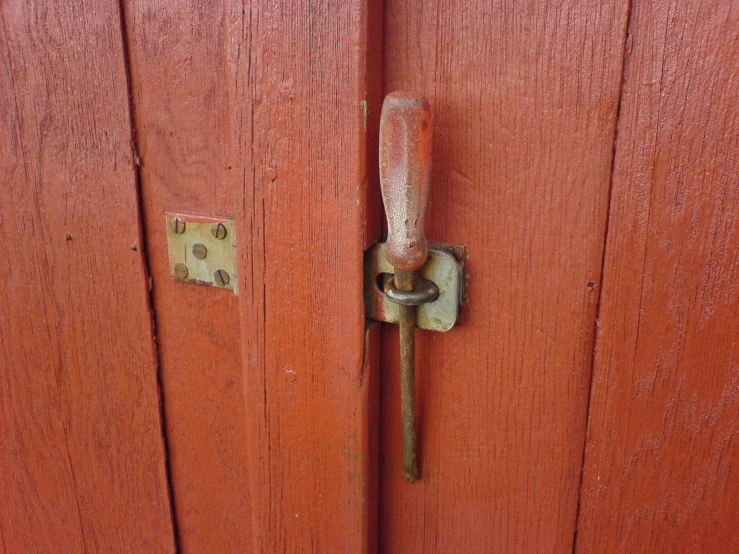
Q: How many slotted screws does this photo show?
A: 5